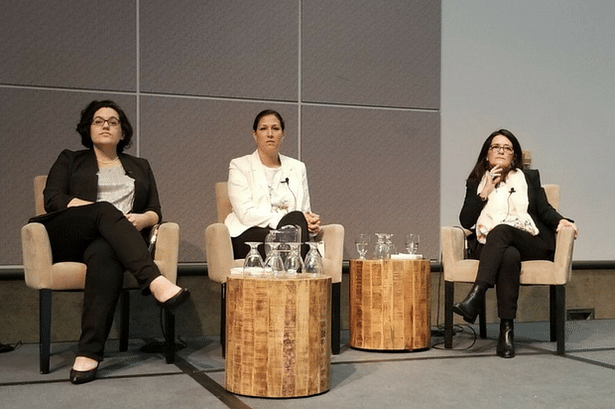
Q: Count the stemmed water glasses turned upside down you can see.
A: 6